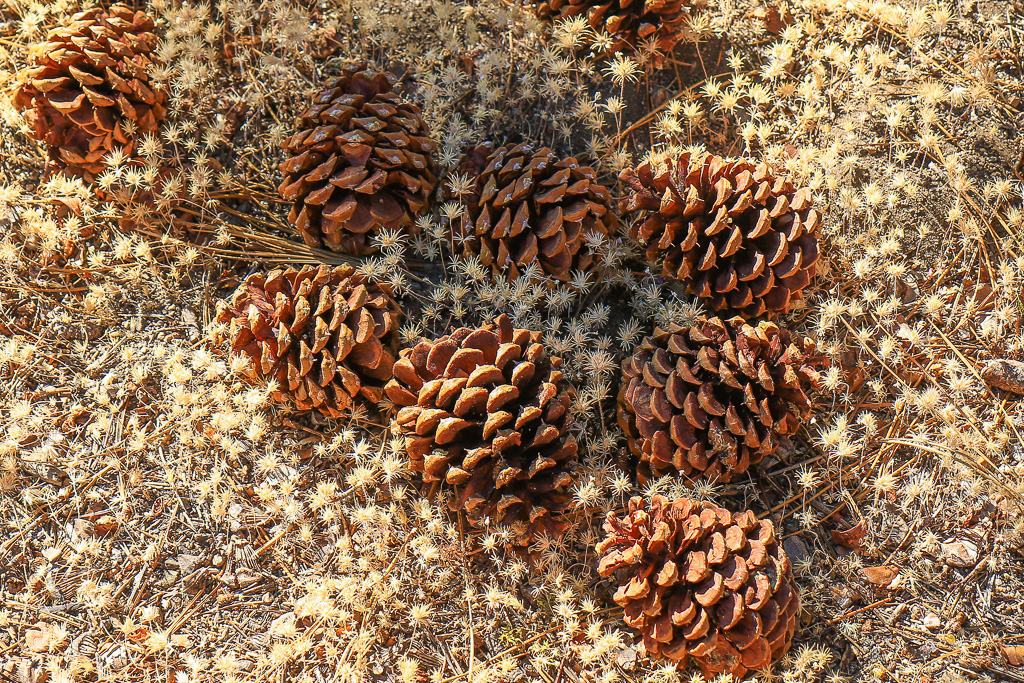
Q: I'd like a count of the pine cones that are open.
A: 9